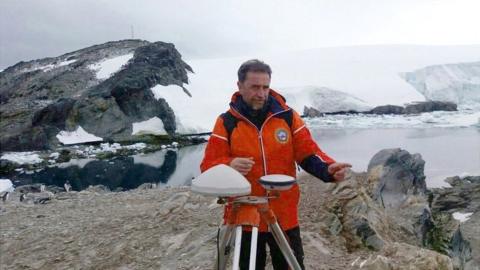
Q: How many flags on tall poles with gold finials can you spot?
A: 0